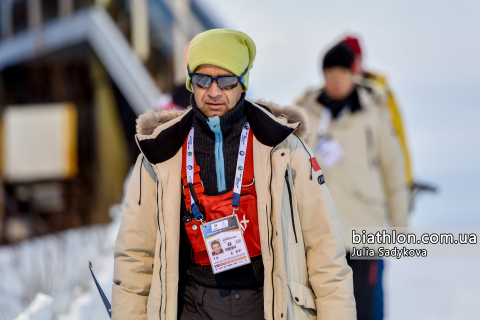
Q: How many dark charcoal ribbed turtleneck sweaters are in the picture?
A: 1